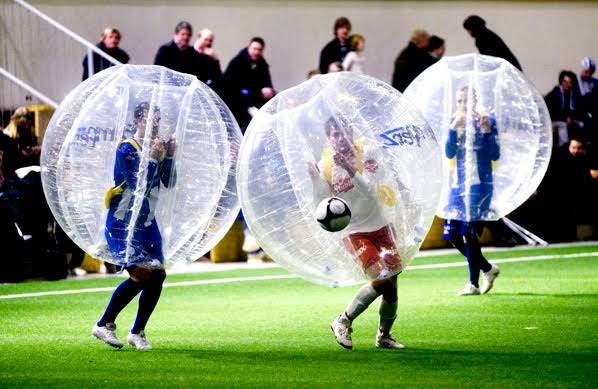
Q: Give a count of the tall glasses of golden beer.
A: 0